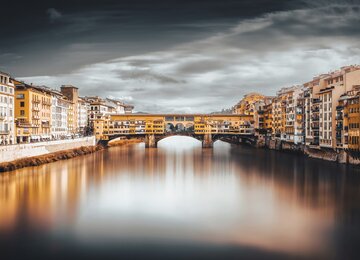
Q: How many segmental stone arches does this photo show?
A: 3